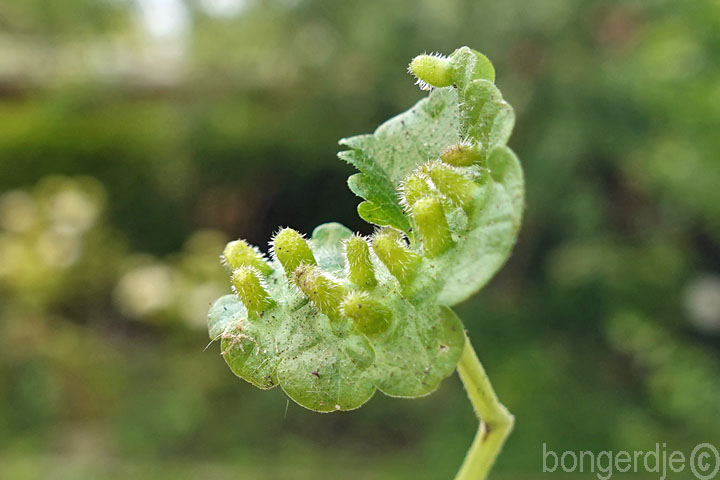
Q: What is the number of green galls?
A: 12